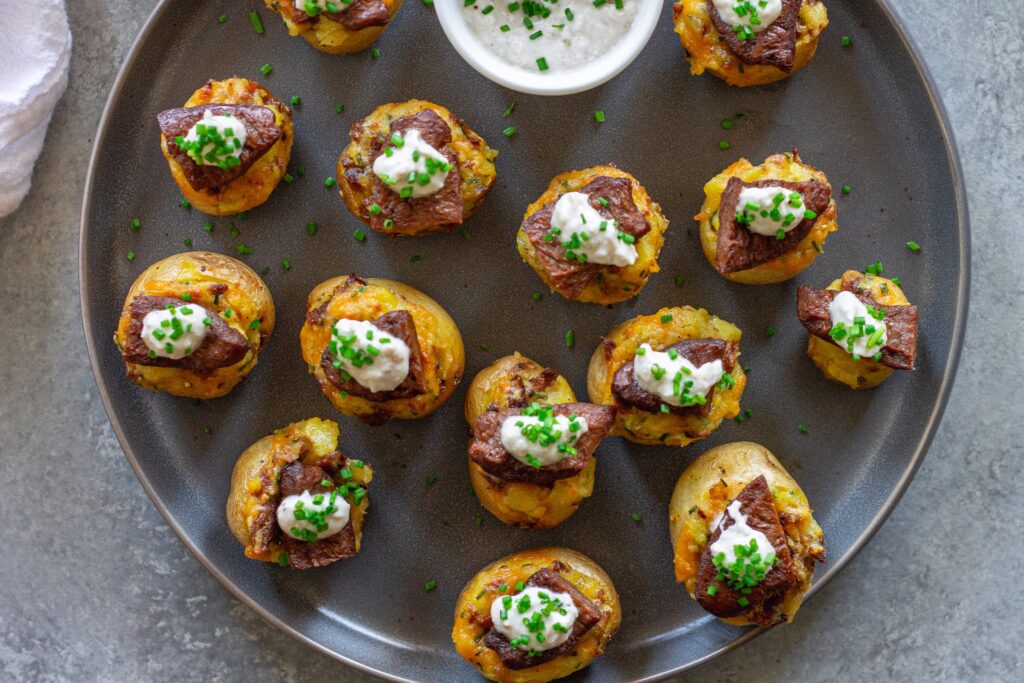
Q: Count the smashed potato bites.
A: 14